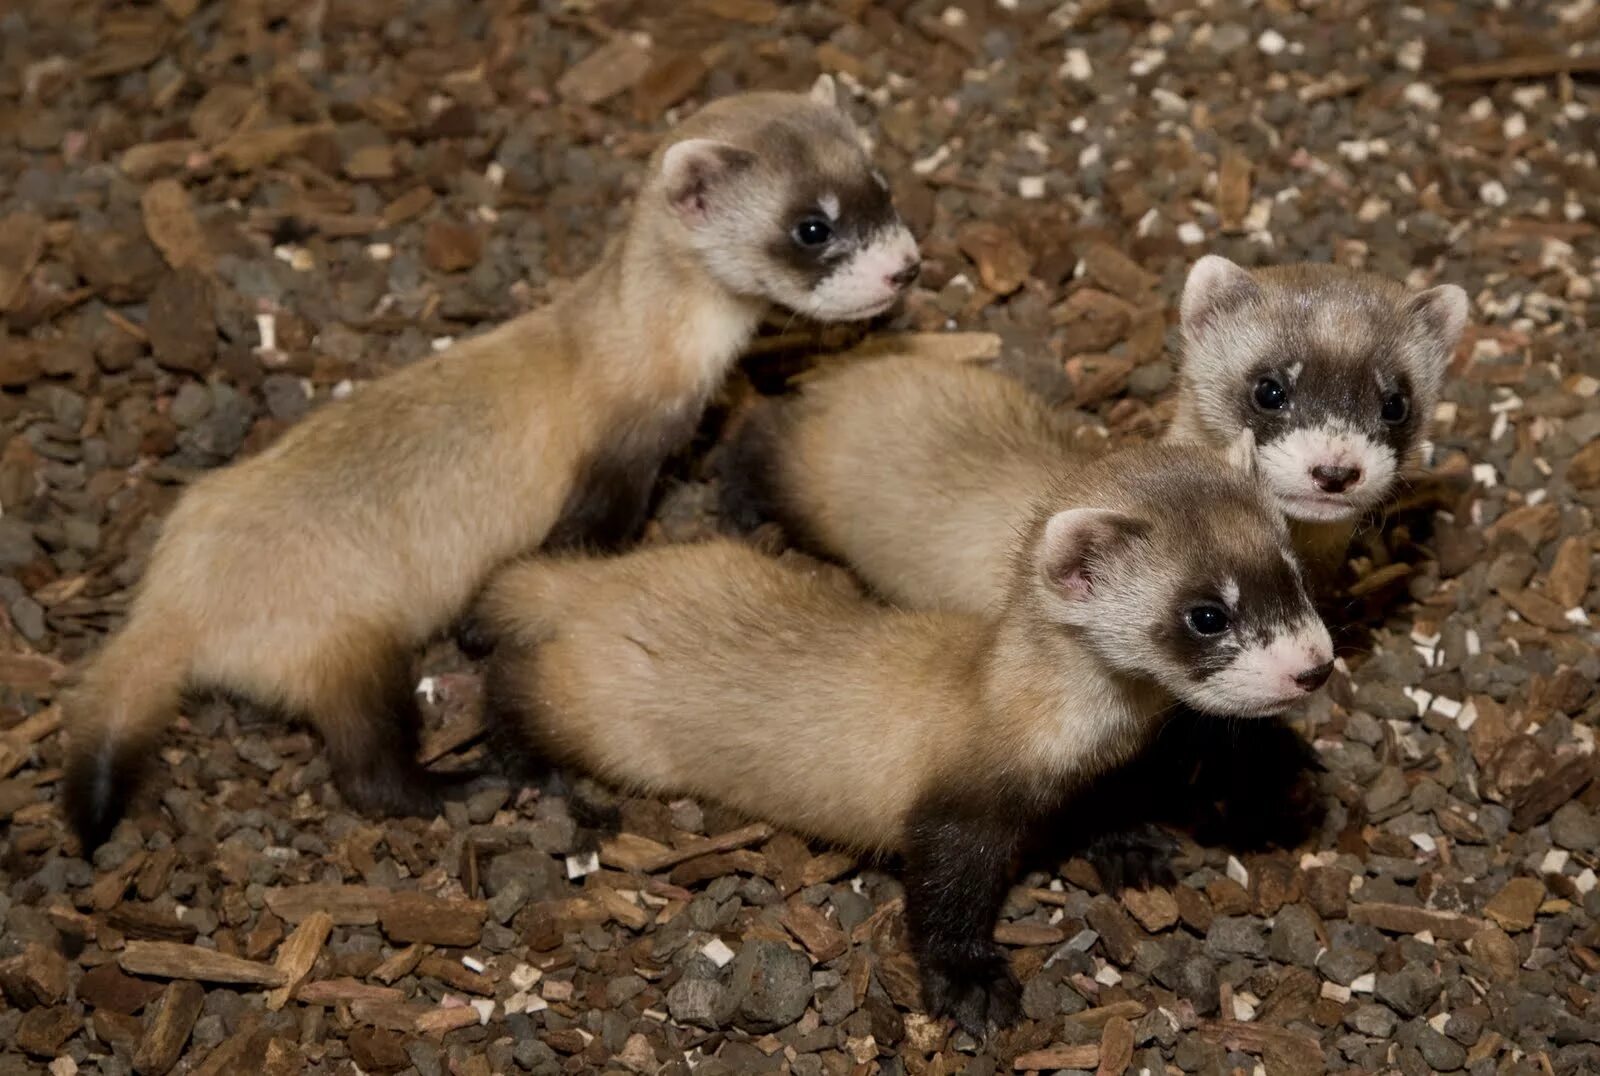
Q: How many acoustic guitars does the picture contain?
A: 0